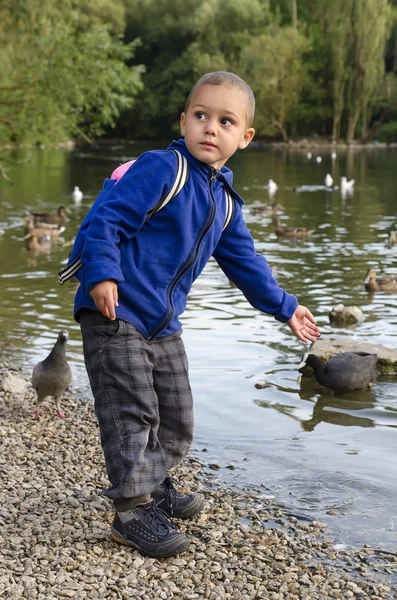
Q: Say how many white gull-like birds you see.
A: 7